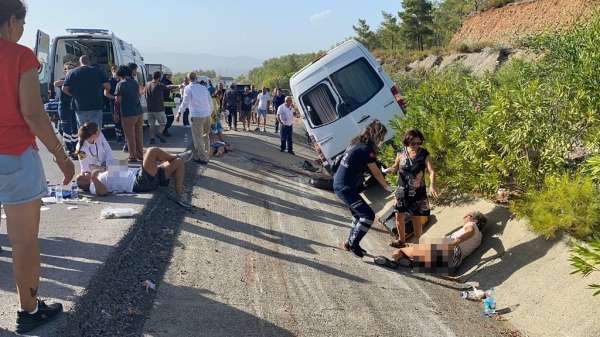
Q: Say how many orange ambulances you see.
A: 0